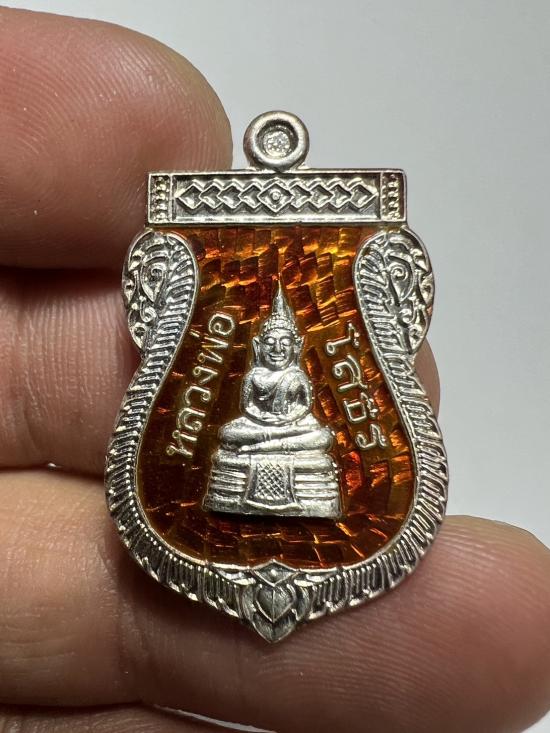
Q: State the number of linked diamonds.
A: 9